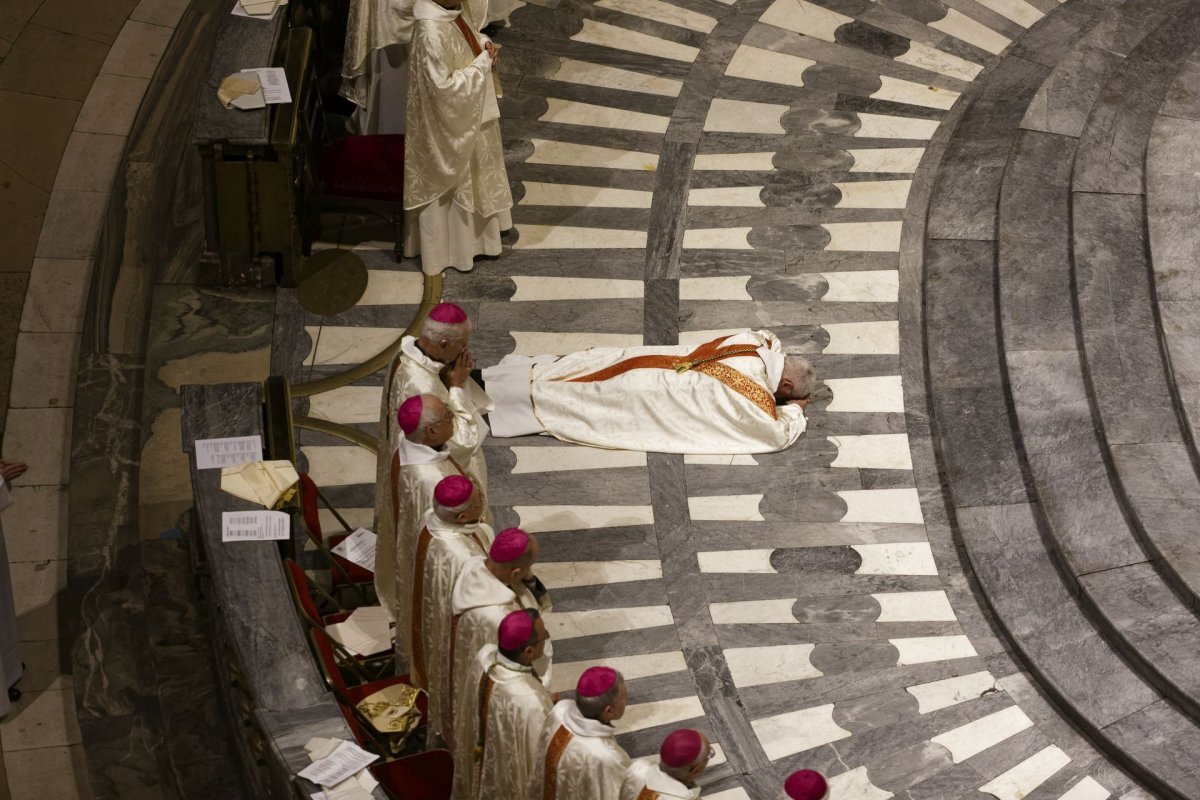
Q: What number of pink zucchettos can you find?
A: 8